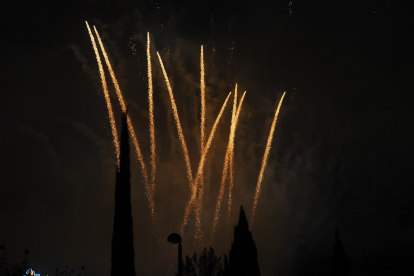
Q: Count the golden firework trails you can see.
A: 9